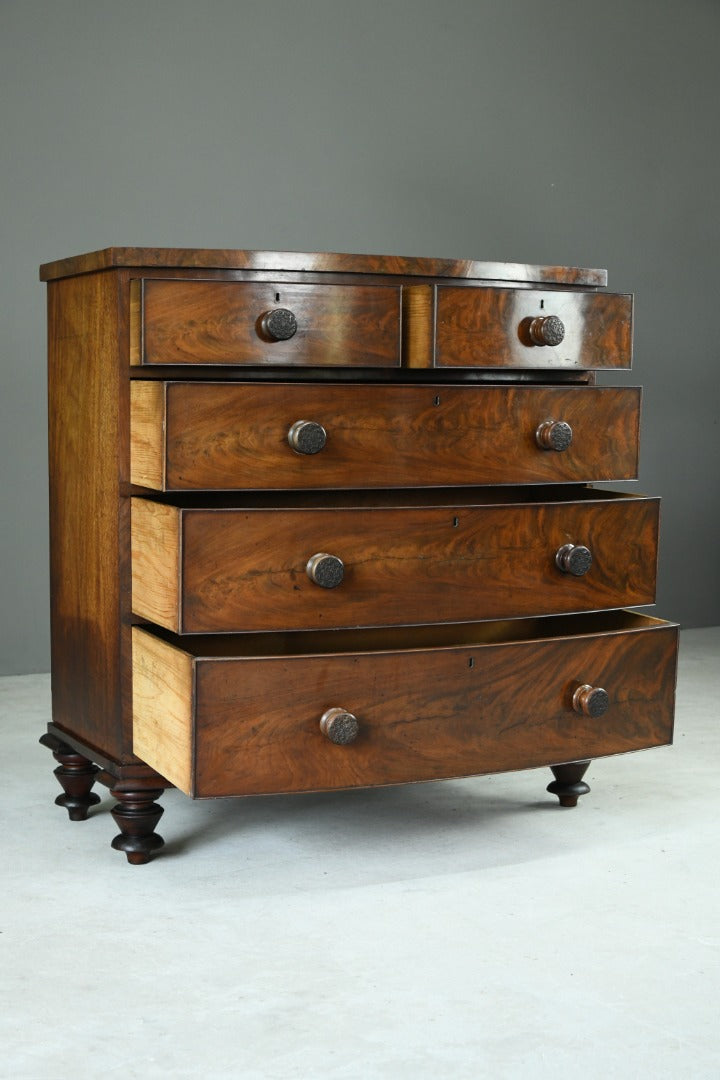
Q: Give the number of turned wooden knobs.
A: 8